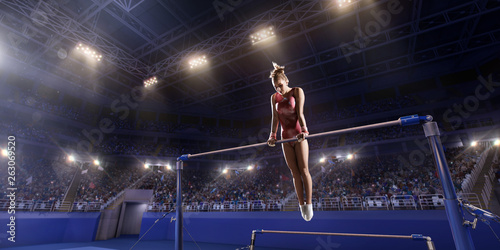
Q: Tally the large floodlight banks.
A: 5